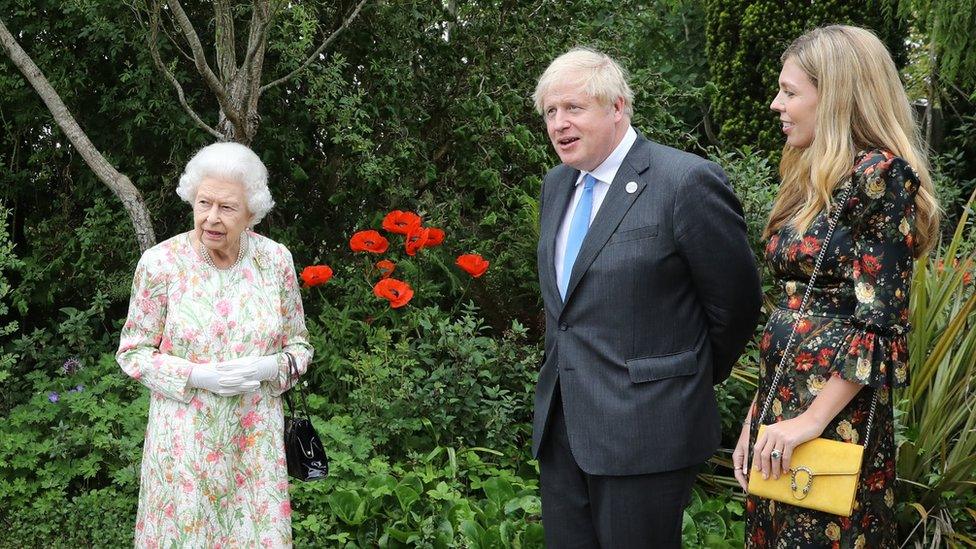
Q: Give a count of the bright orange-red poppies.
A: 8